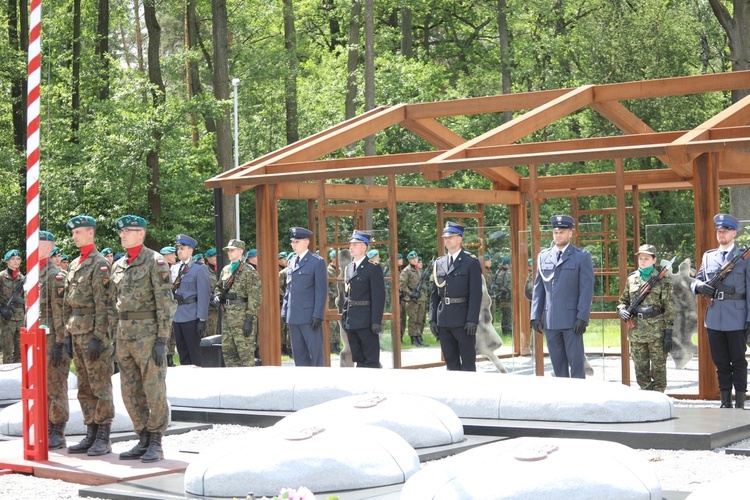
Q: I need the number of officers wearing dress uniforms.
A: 6